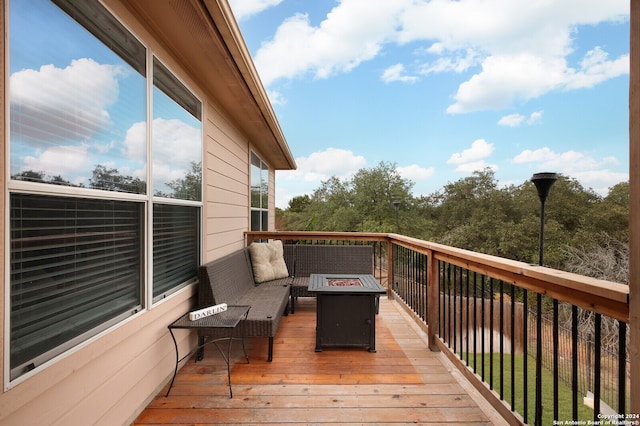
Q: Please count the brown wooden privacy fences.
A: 1